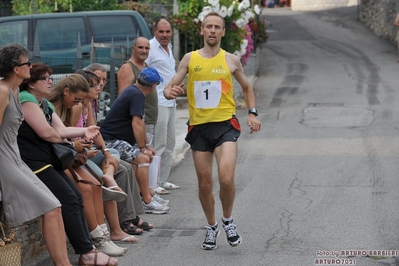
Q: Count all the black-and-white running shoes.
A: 2